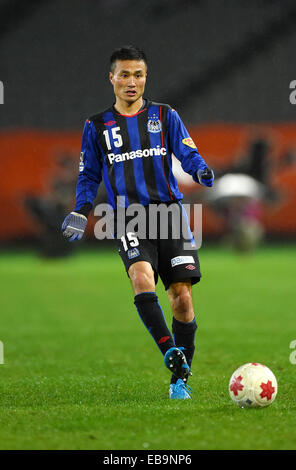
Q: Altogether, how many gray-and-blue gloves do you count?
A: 2